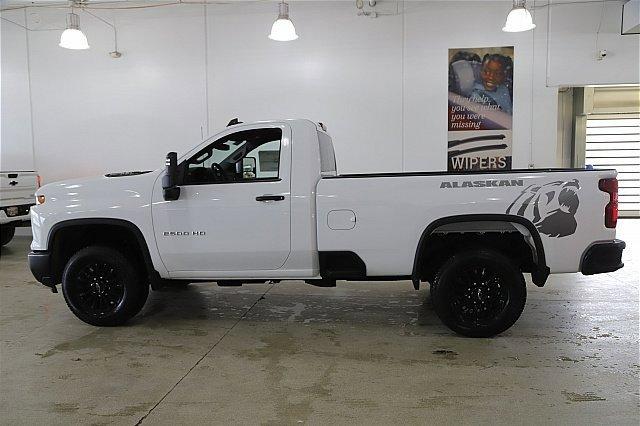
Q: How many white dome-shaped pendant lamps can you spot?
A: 3